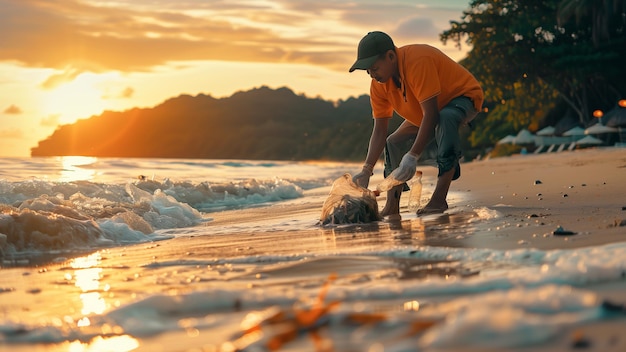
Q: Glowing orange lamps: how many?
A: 2